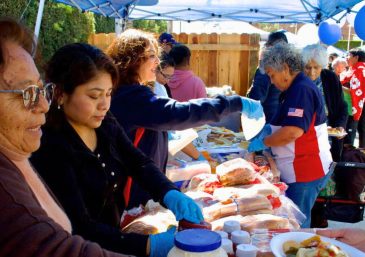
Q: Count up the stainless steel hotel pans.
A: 0